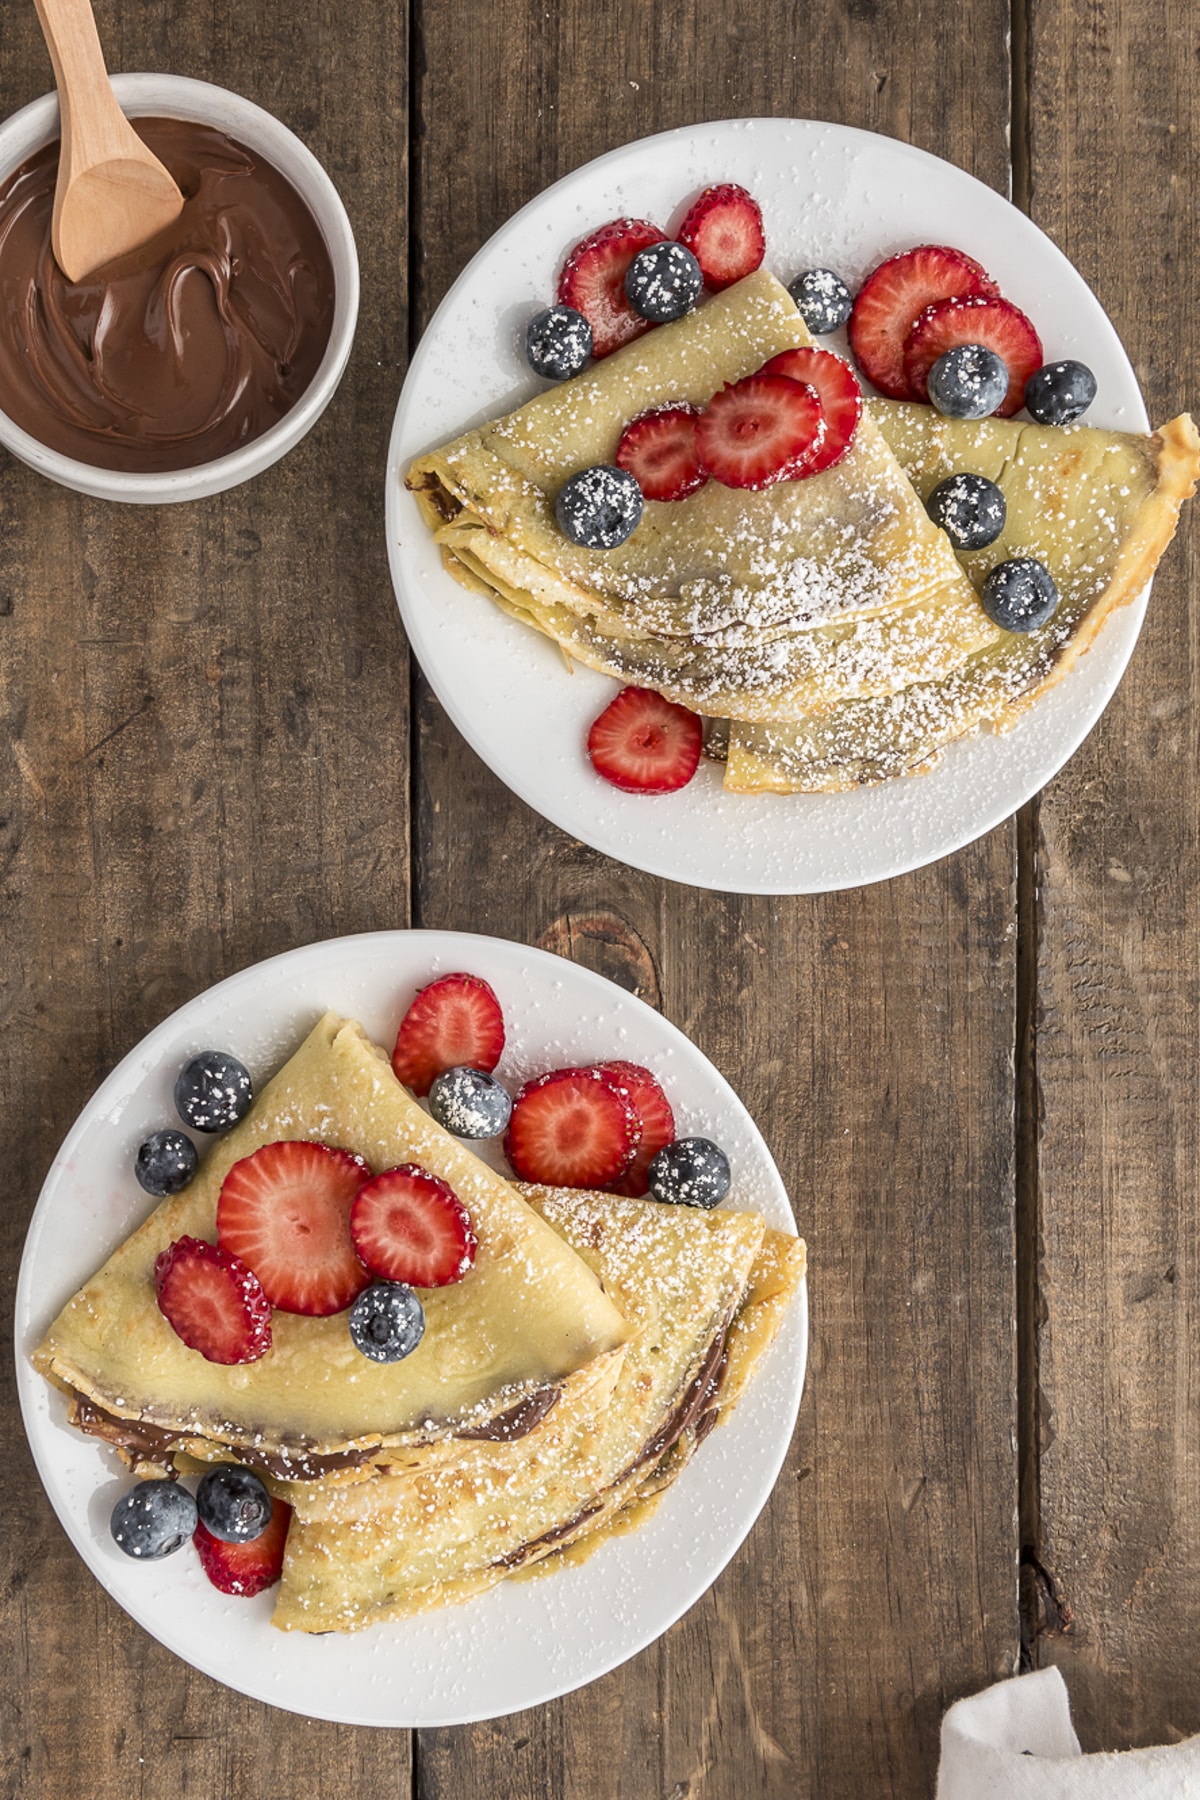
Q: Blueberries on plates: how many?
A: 15